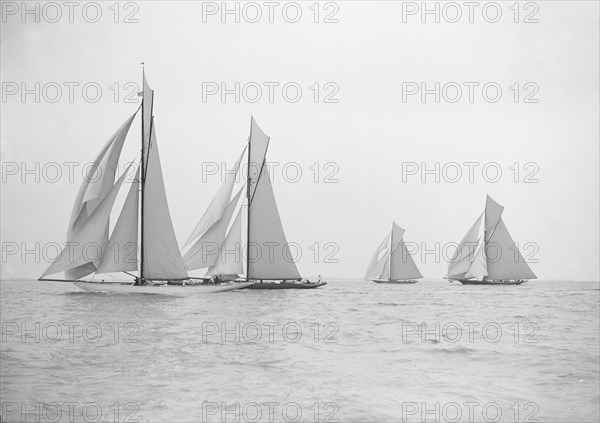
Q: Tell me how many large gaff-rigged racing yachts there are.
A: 4